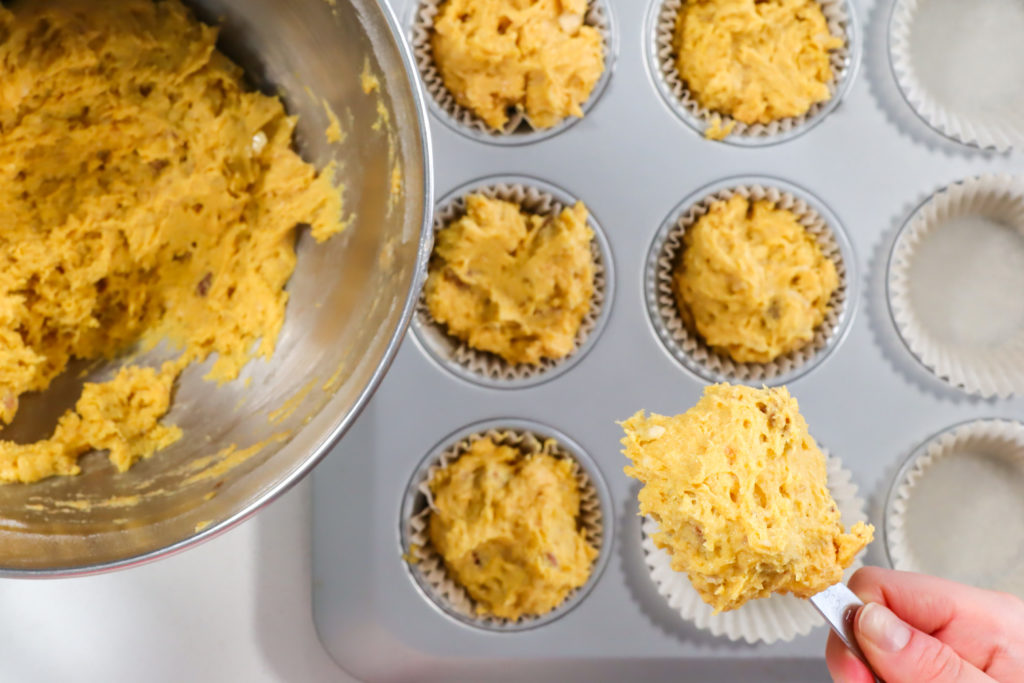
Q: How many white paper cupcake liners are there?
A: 9